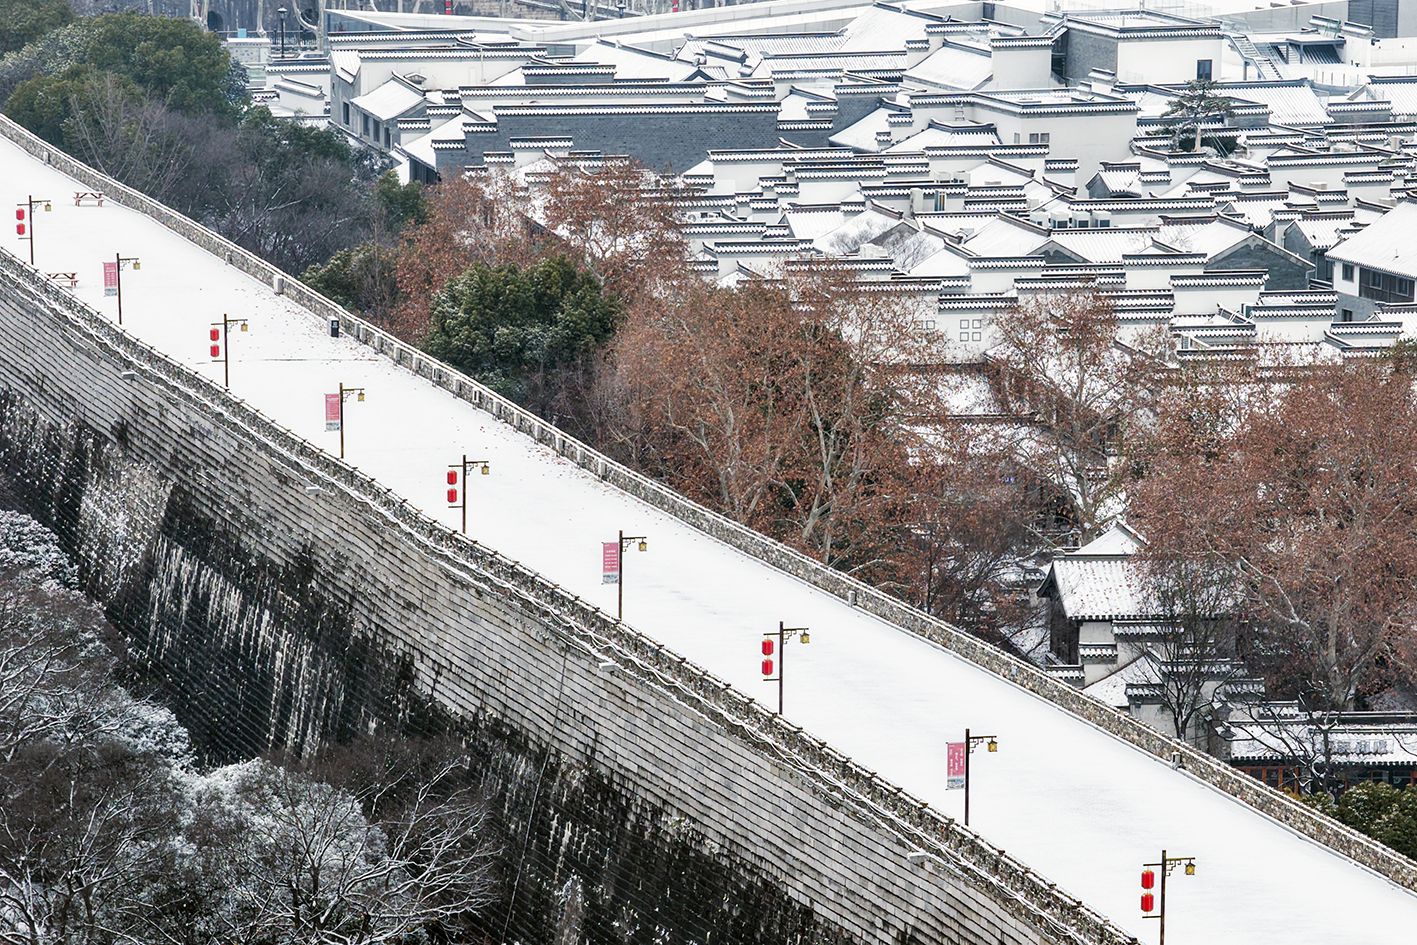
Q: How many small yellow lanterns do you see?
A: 9